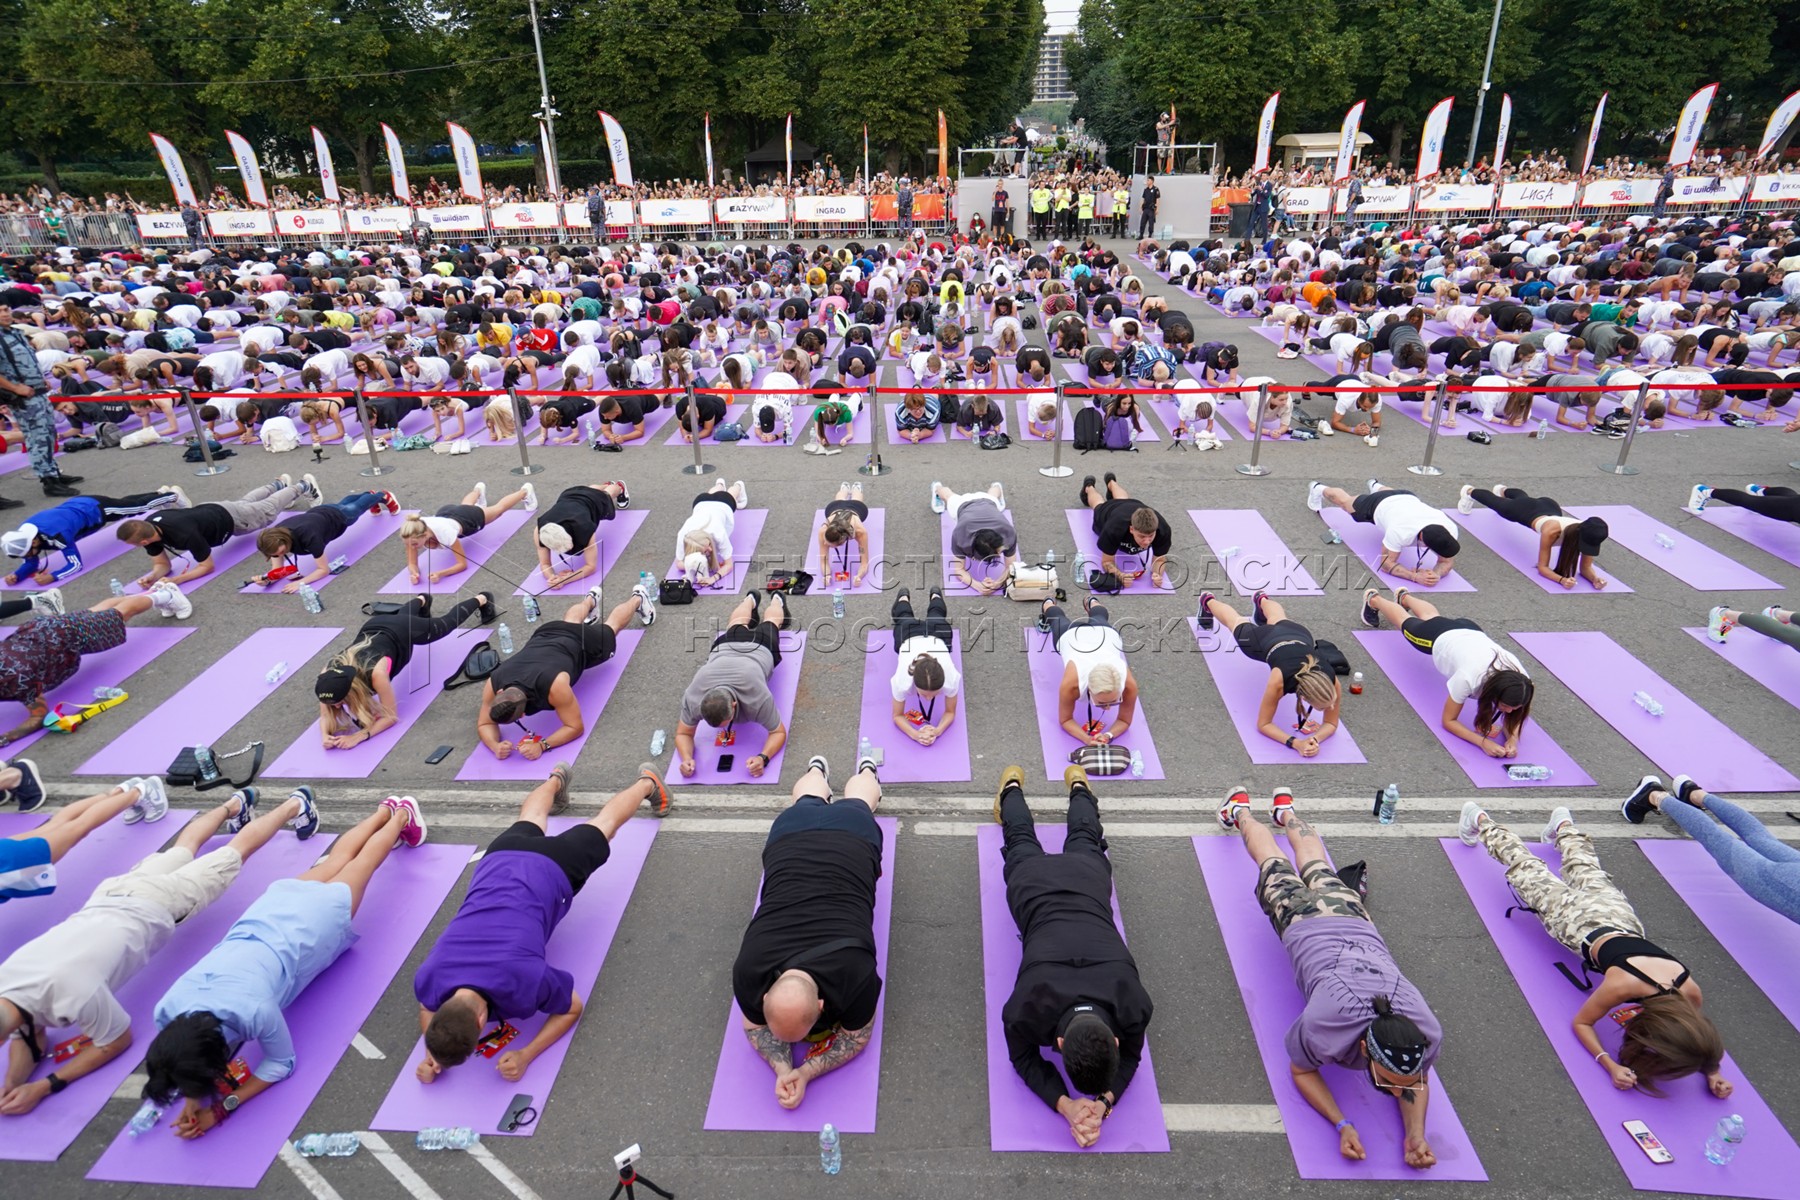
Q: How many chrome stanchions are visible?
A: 9